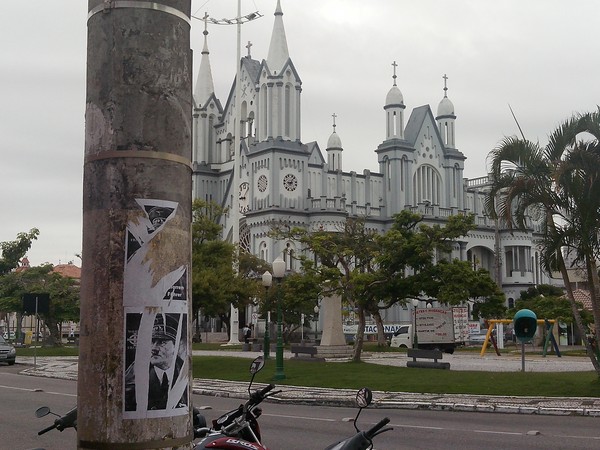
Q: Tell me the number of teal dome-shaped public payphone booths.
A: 1